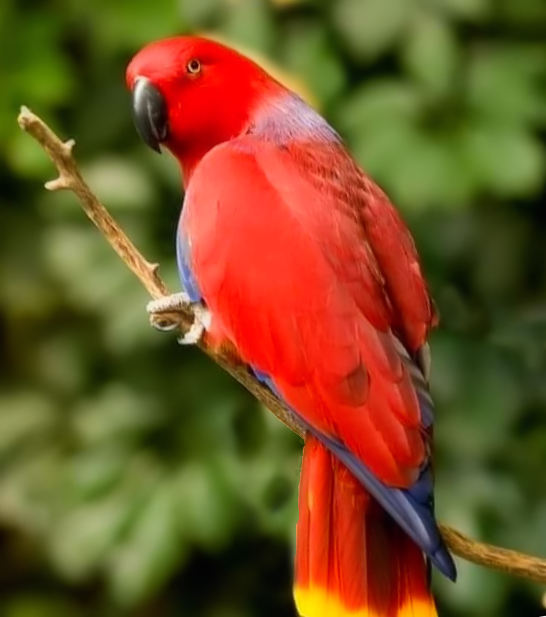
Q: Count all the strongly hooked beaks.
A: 1